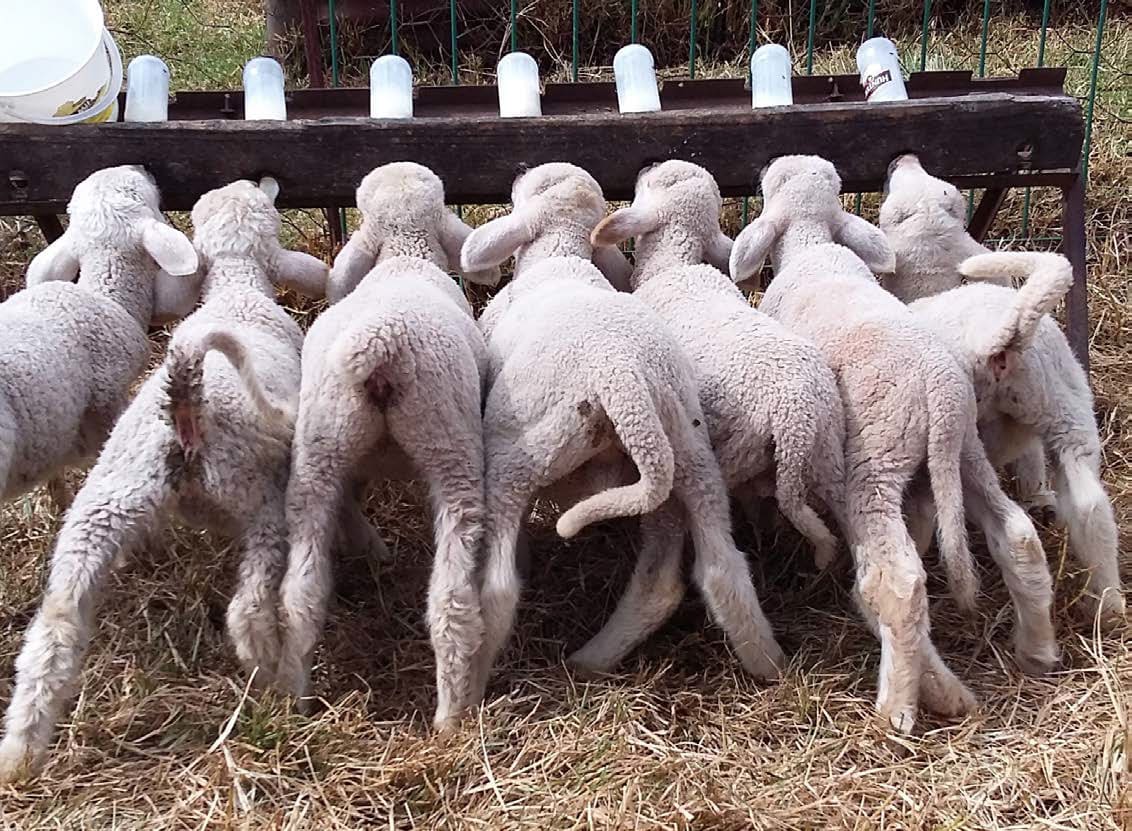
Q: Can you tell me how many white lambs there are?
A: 7